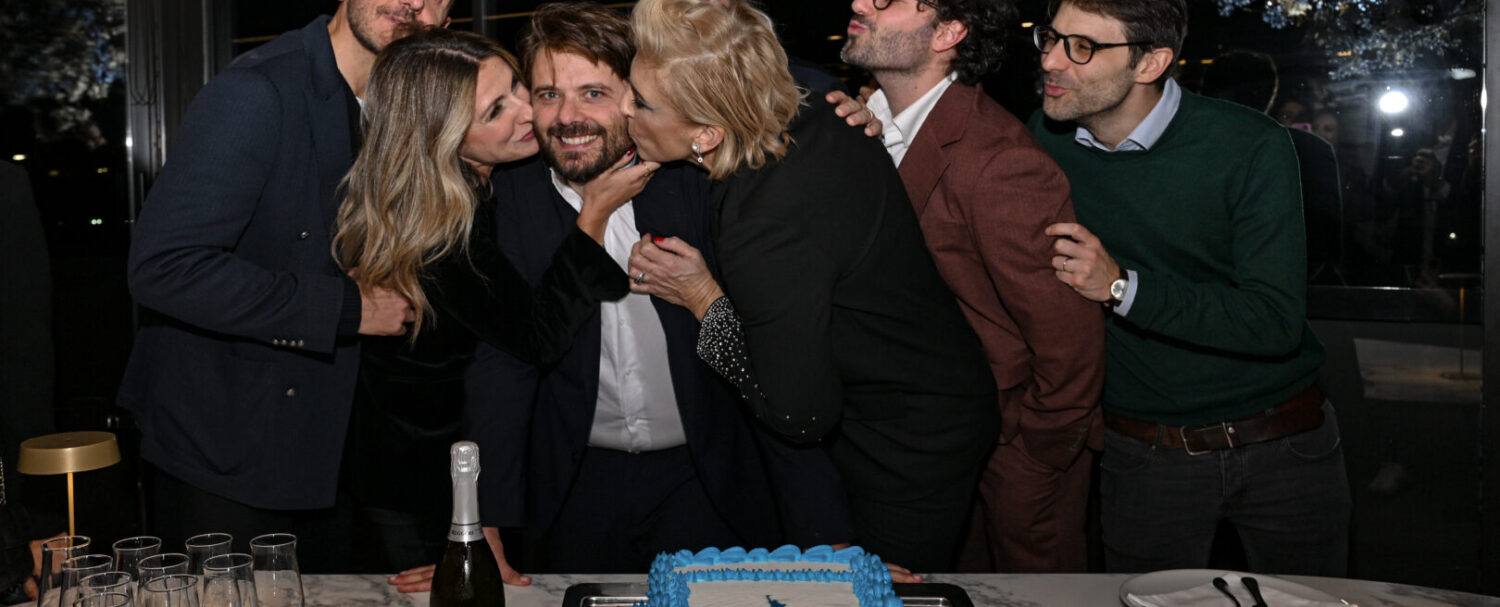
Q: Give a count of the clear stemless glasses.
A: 10